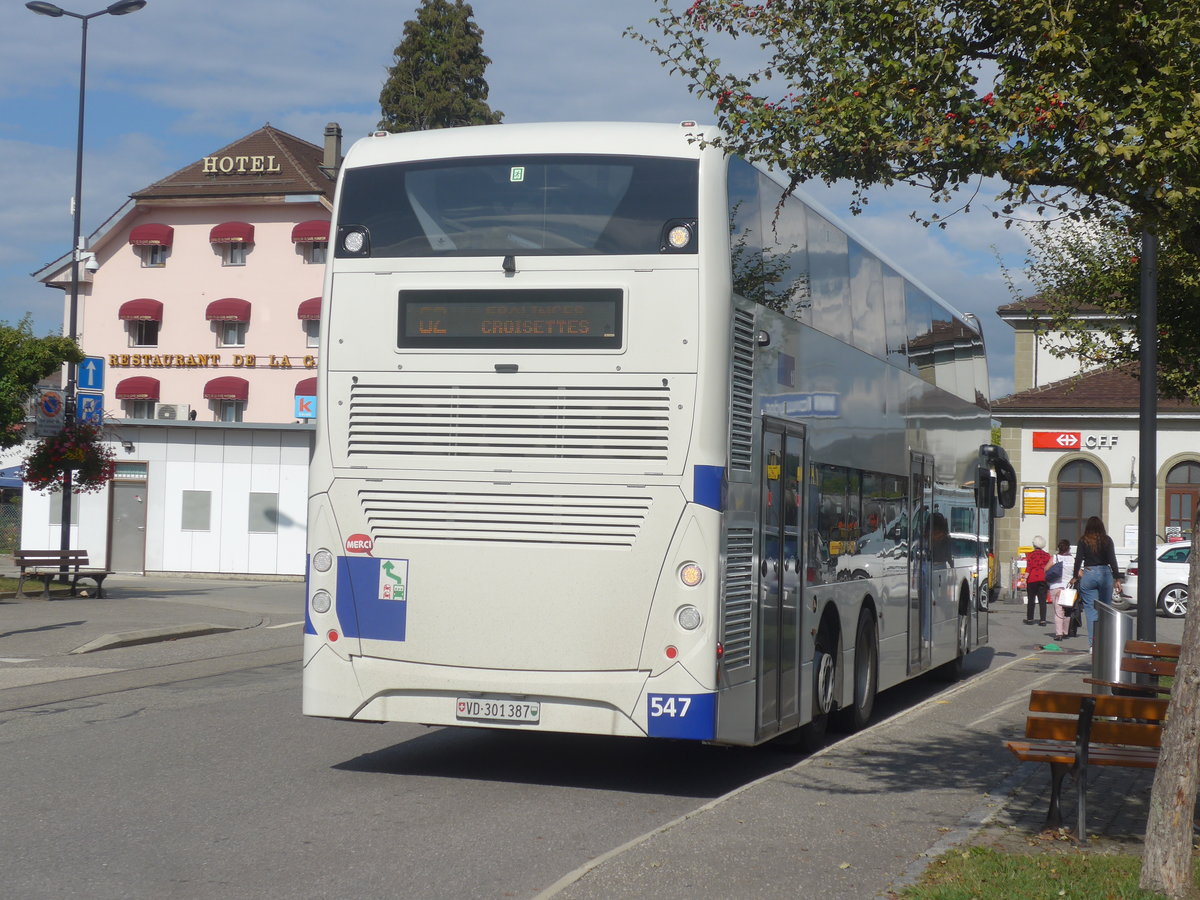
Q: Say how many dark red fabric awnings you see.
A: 9